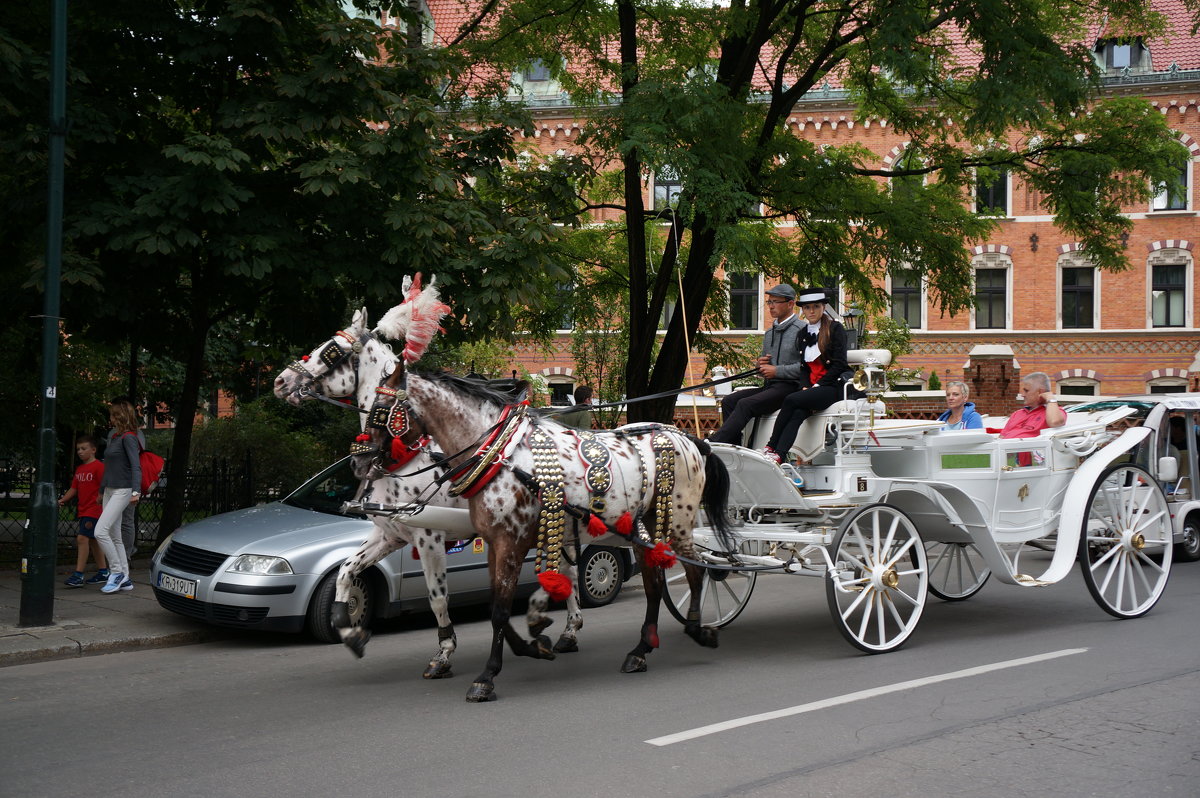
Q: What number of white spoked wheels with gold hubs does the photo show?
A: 2